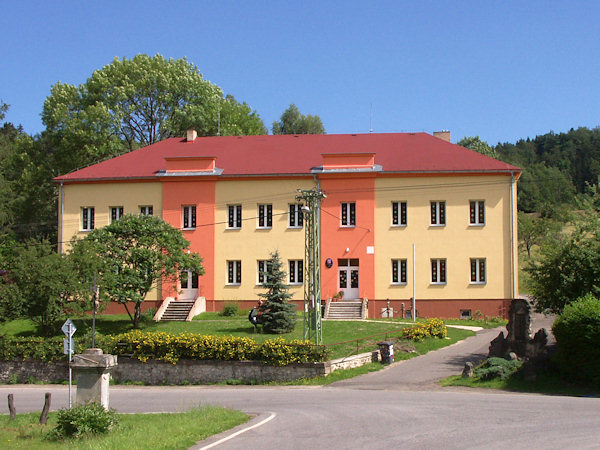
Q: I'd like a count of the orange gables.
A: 2